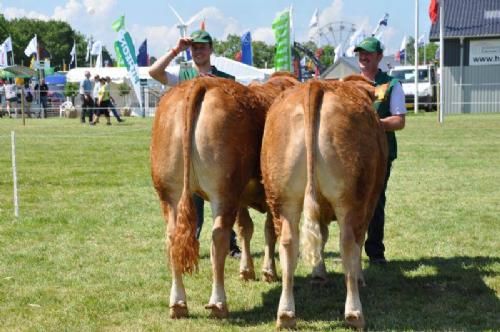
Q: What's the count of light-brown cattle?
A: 2